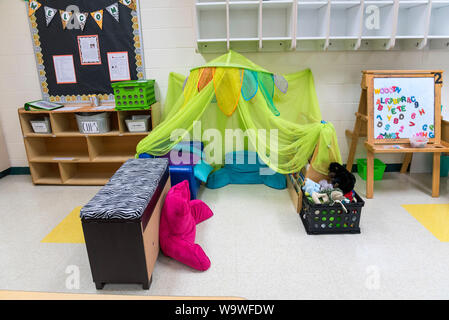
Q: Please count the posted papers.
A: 3